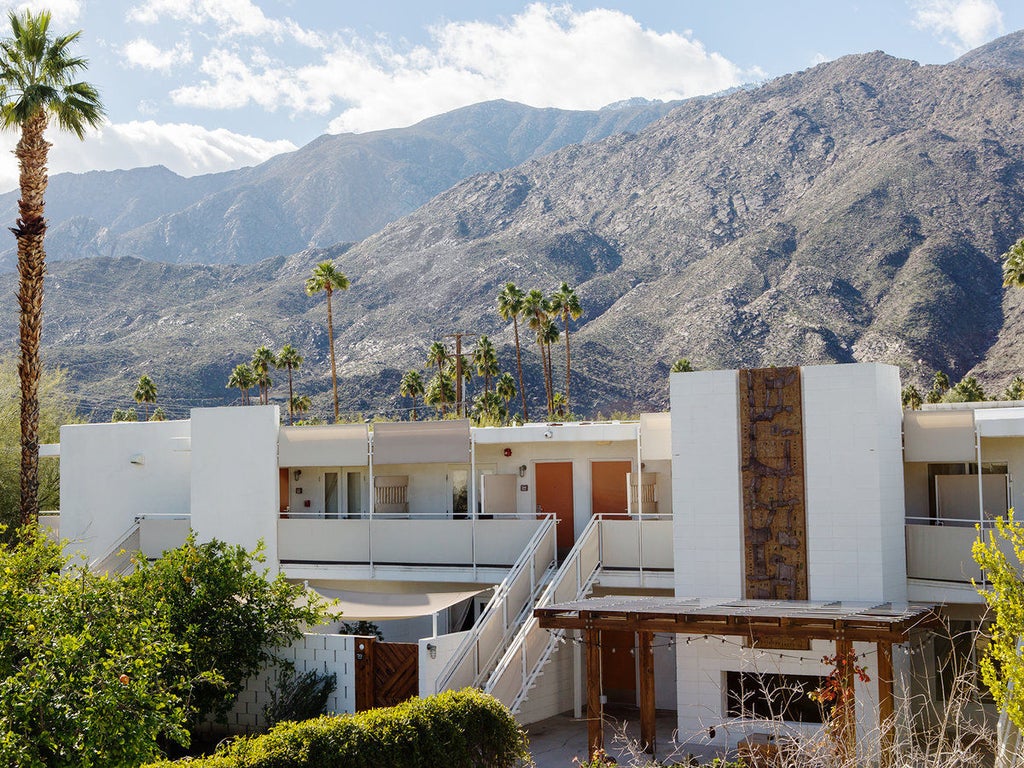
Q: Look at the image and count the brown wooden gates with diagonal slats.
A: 1